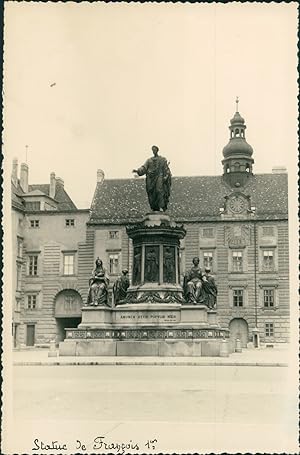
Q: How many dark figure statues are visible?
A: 5